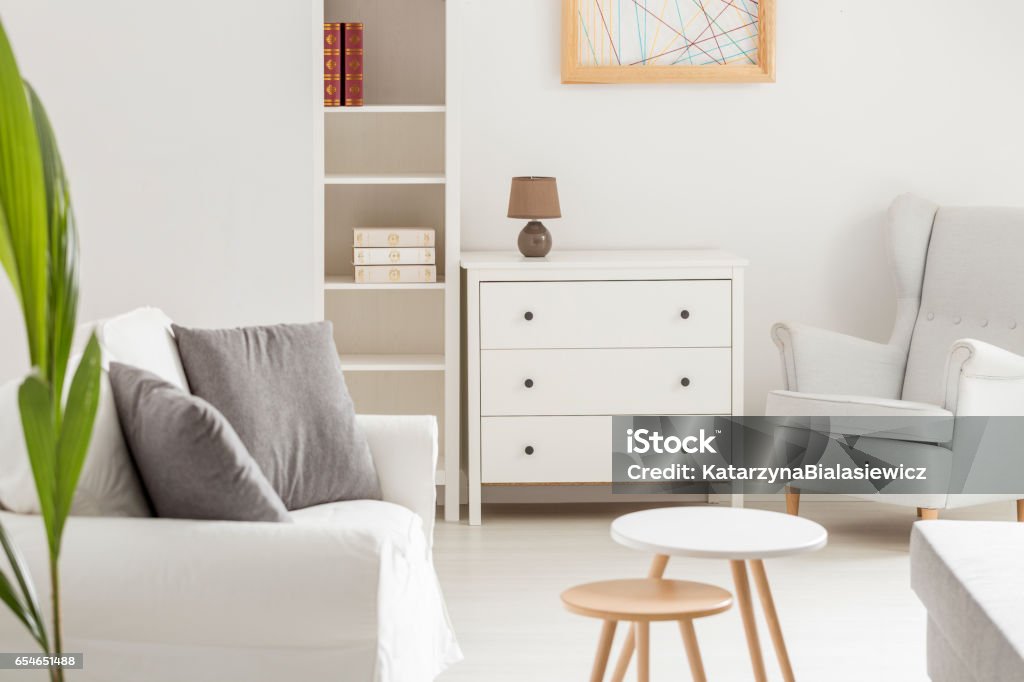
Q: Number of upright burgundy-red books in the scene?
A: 2